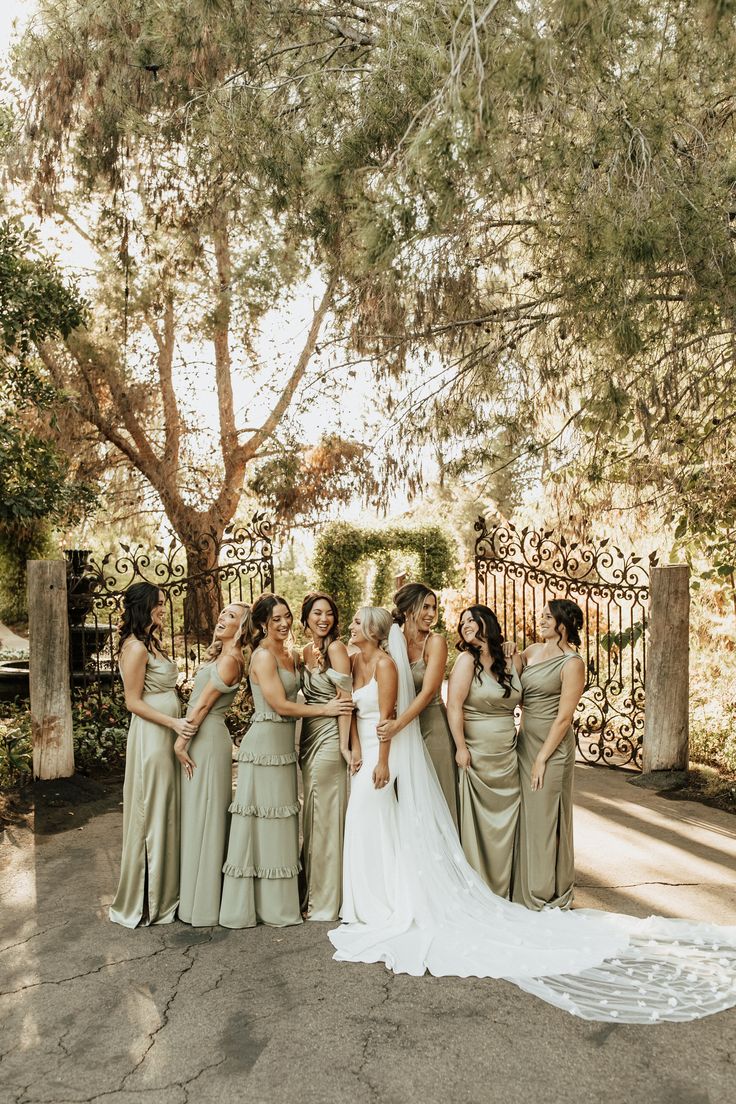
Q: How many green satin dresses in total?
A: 5